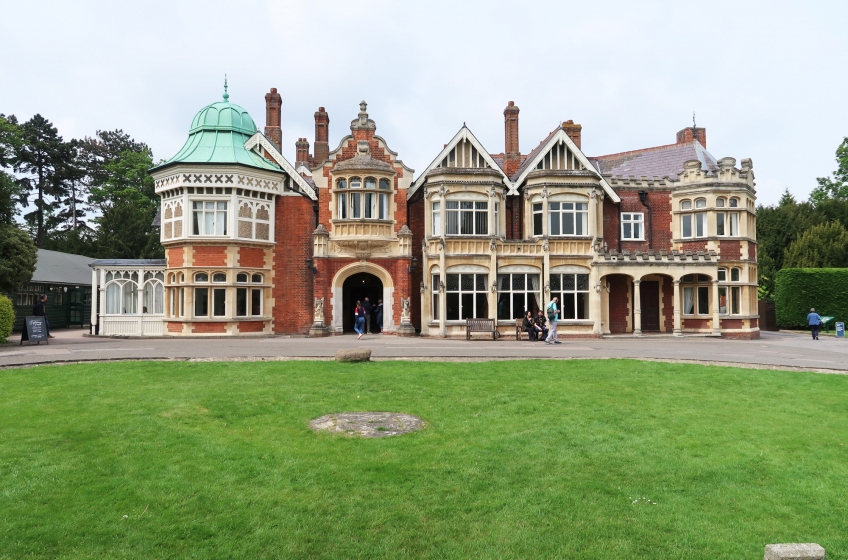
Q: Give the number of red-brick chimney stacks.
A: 6